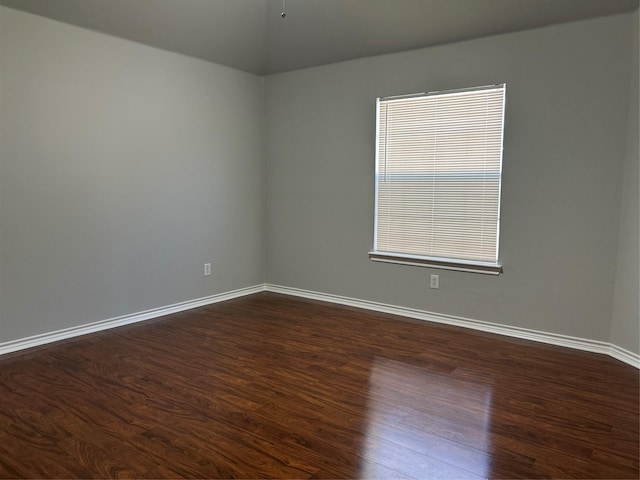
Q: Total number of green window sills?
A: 0